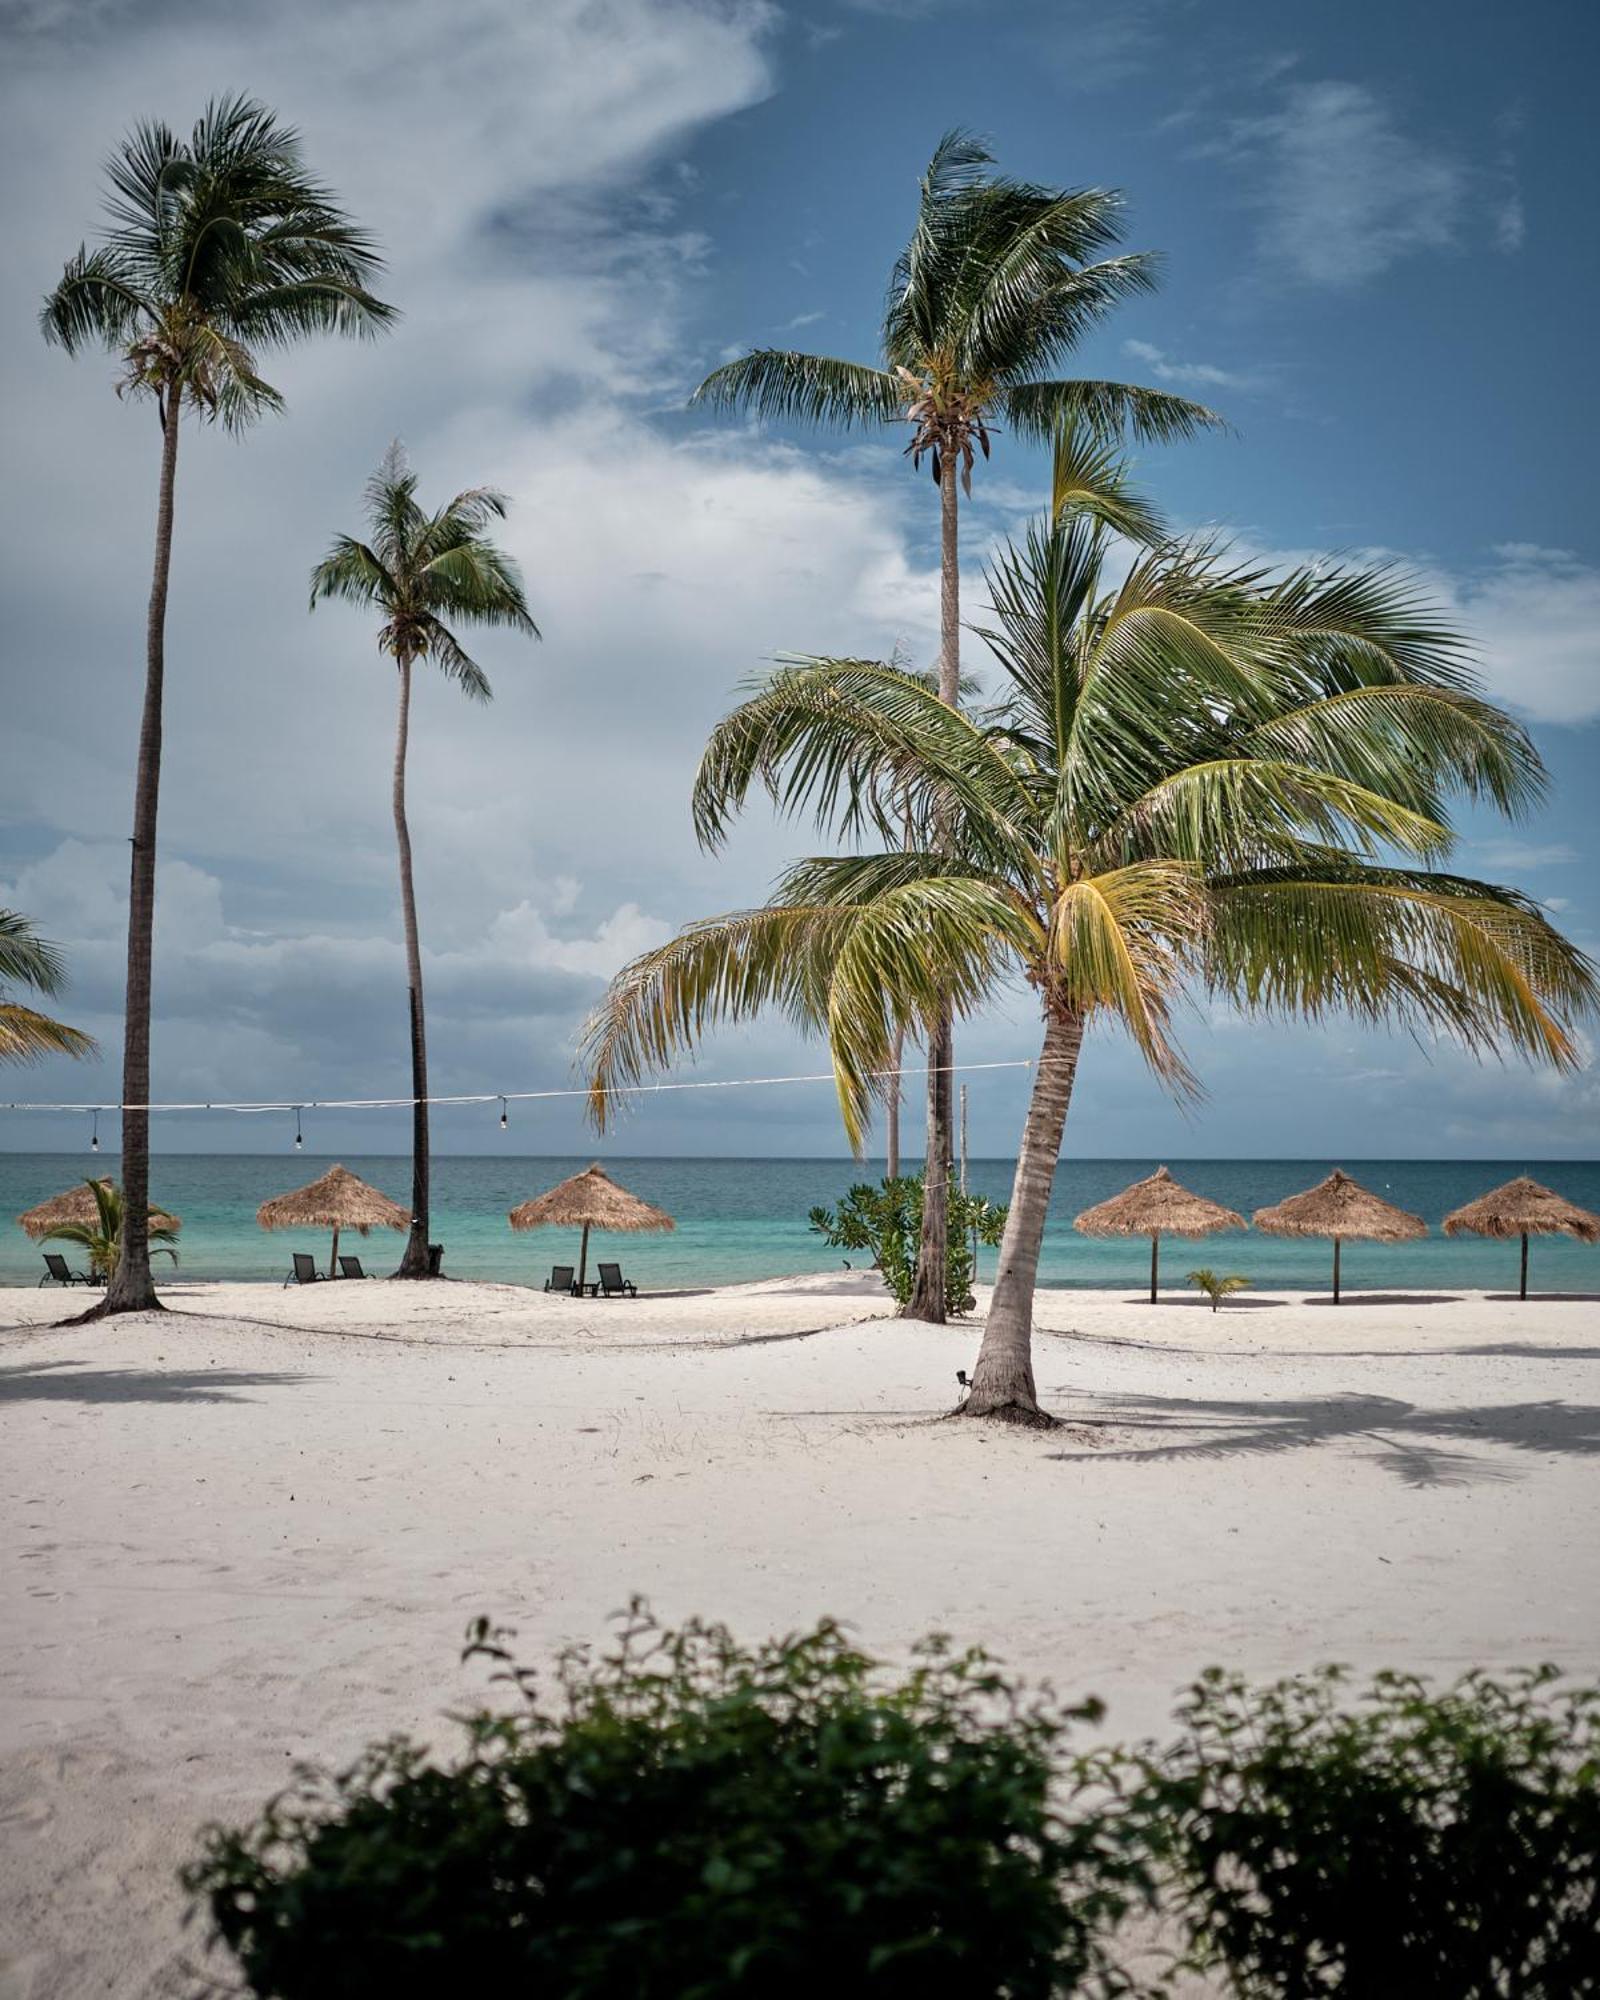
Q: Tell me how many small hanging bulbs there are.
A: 3